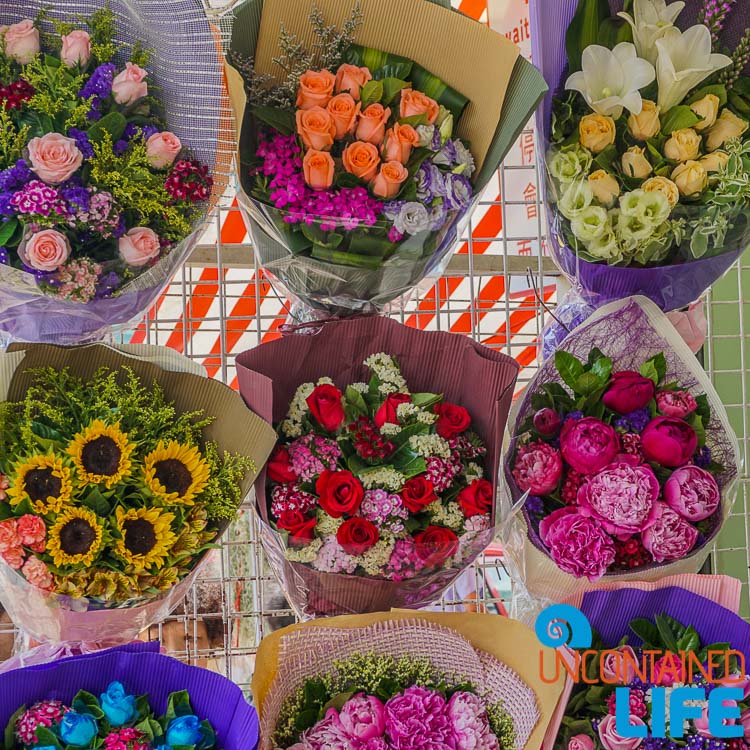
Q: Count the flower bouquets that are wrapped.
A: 9